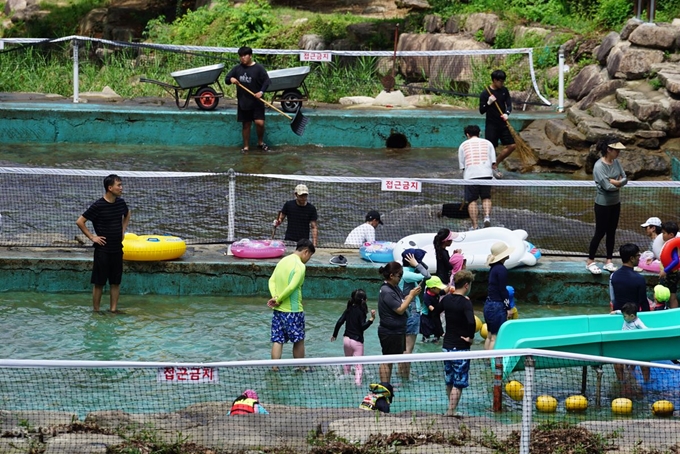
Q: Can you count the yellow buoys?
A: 7